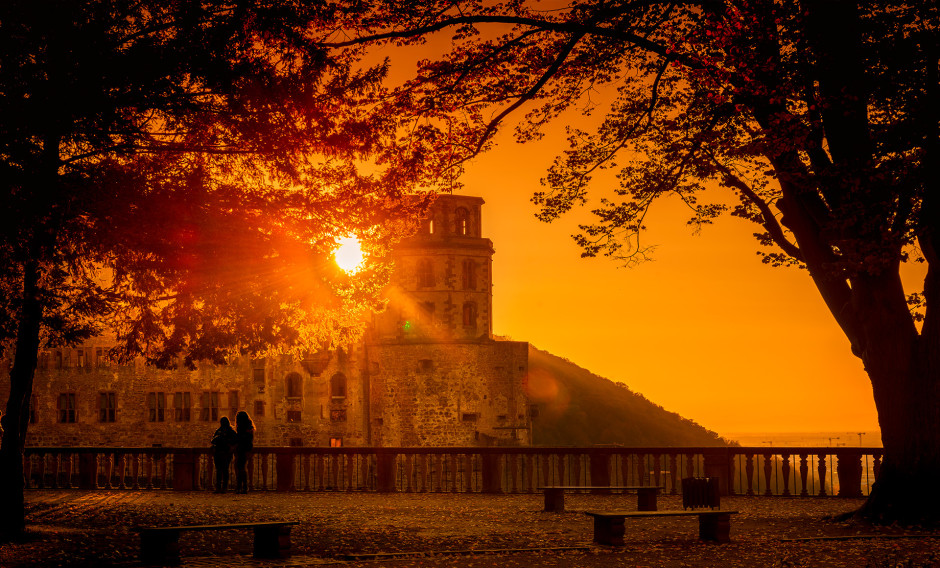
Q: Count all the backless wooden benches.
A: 3